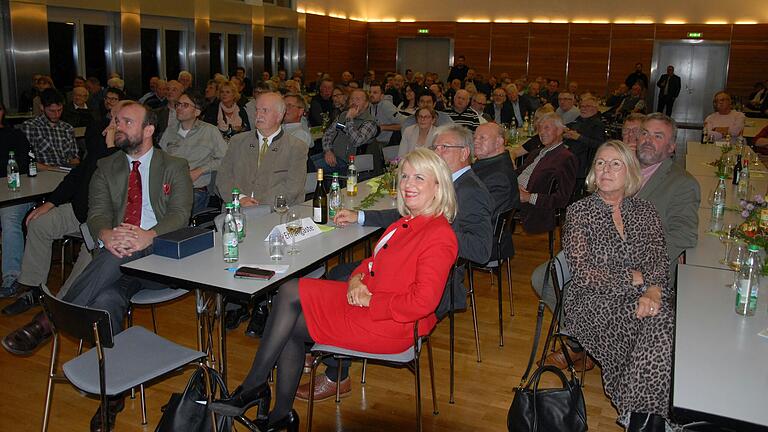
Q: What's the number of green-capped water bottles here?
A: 6